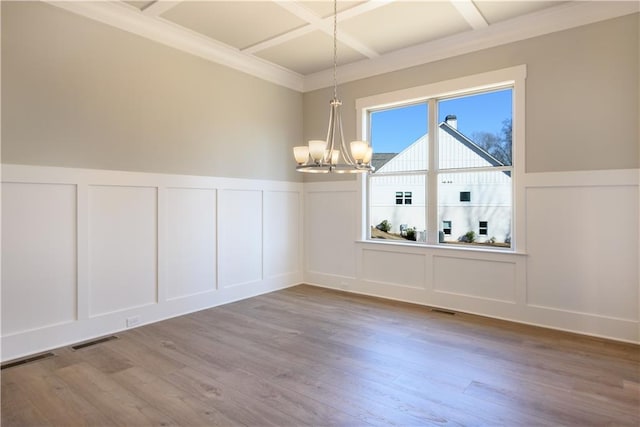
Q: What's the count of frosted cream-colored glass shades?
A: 5